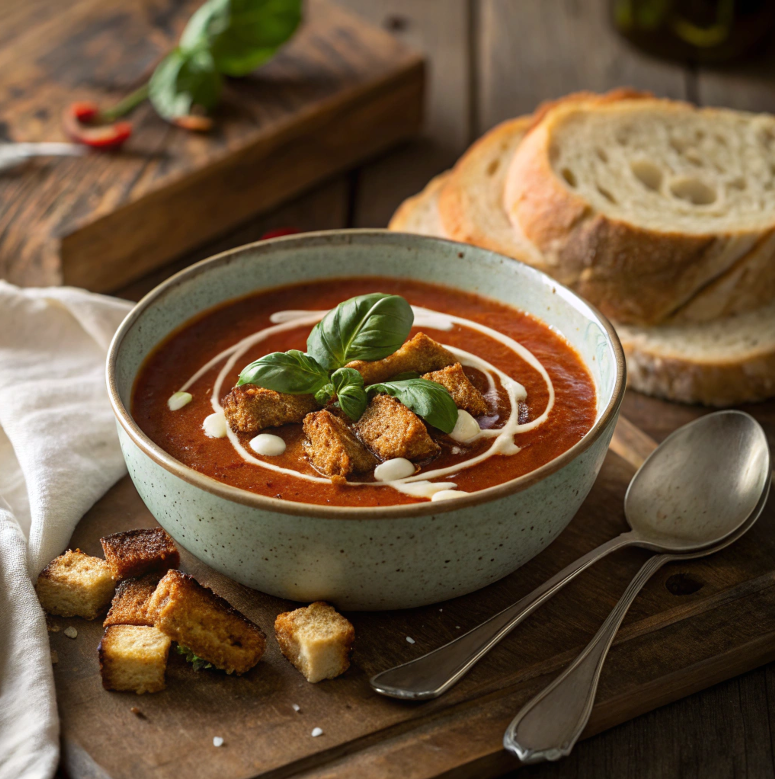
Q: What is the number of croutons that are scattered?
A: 6